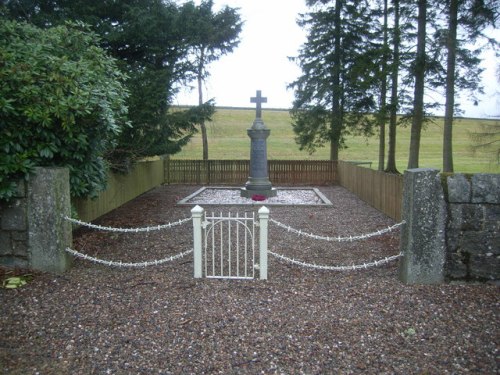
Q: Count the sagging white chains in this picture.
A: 4